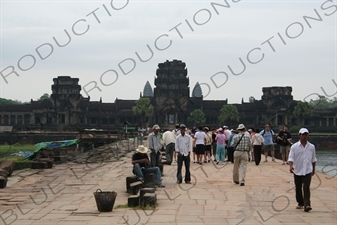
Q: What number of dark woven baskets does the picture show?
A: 1